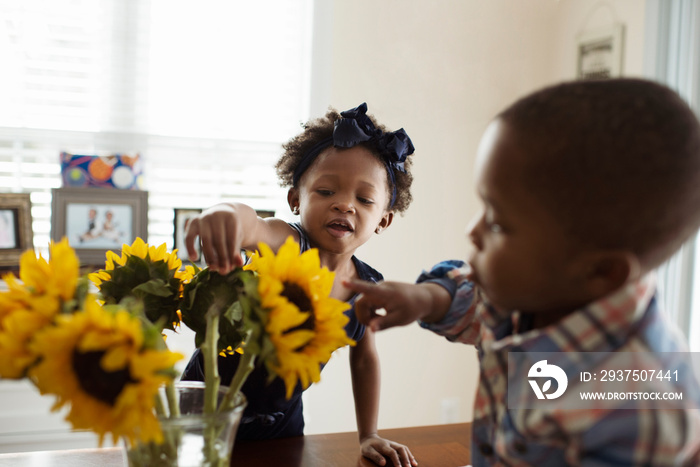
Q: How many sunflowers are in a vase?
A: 5